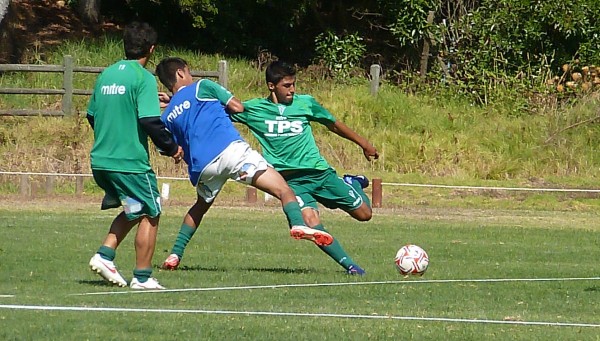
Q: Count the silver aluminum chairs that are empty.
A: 0